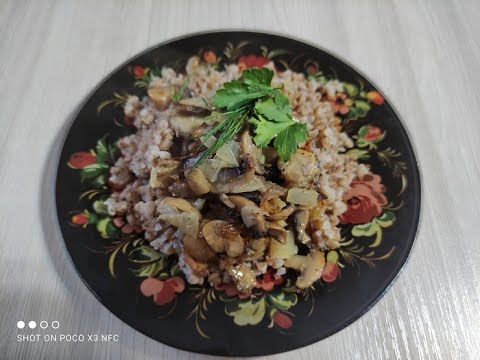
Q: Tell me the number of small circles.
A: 4